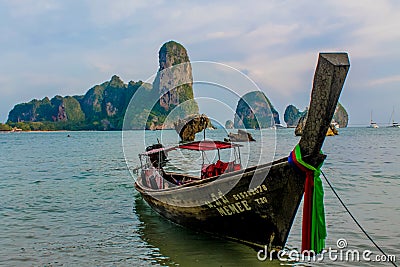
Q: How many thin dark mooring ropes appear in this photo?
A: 1